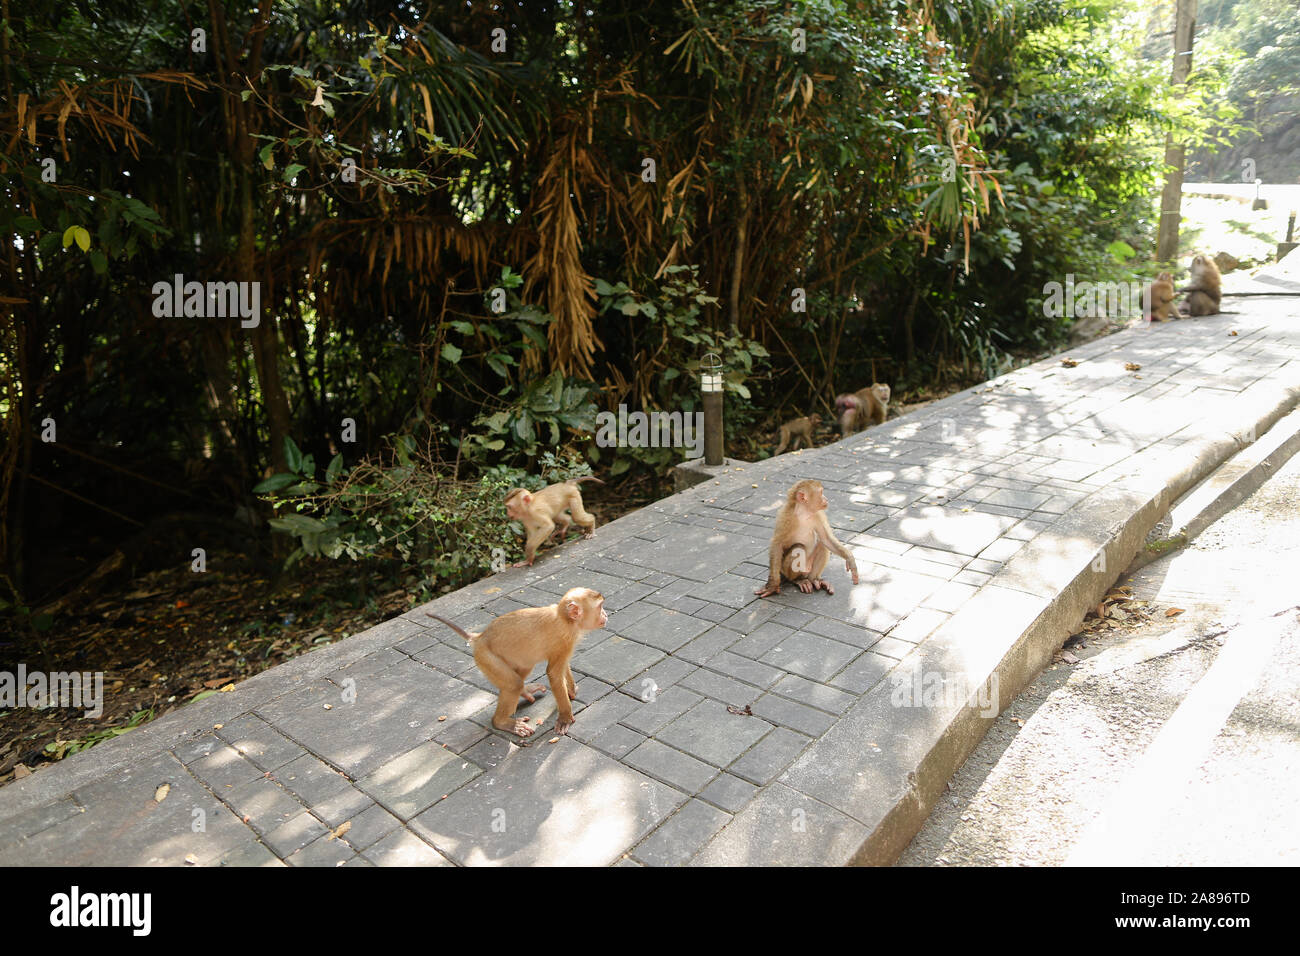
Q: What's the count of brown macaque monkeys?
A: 7